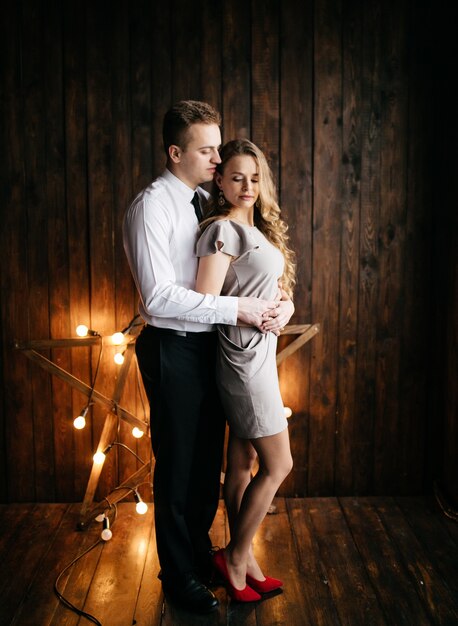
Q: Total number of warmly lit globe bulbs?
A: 8